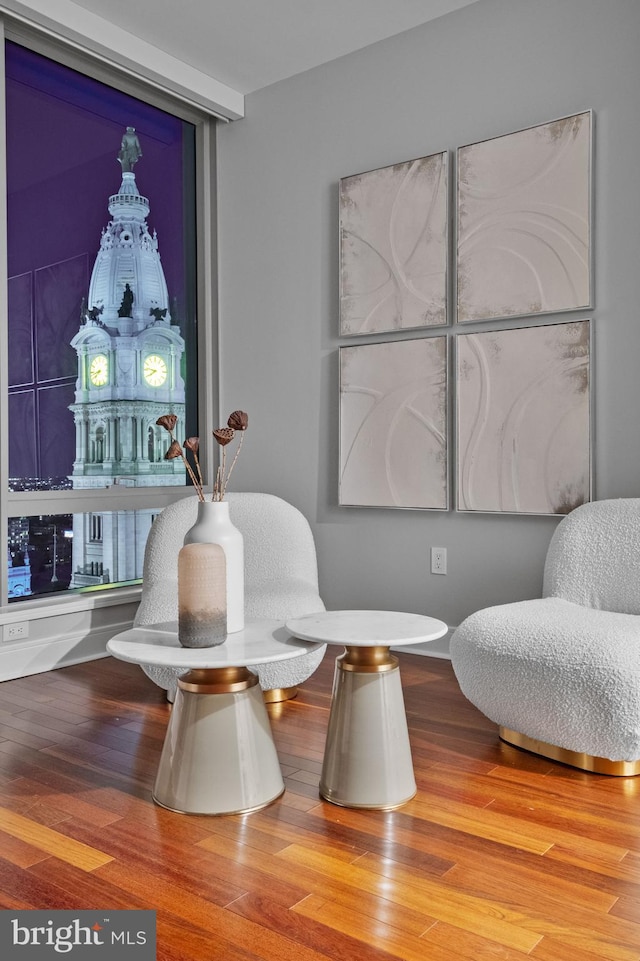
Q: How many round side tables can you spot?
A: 2